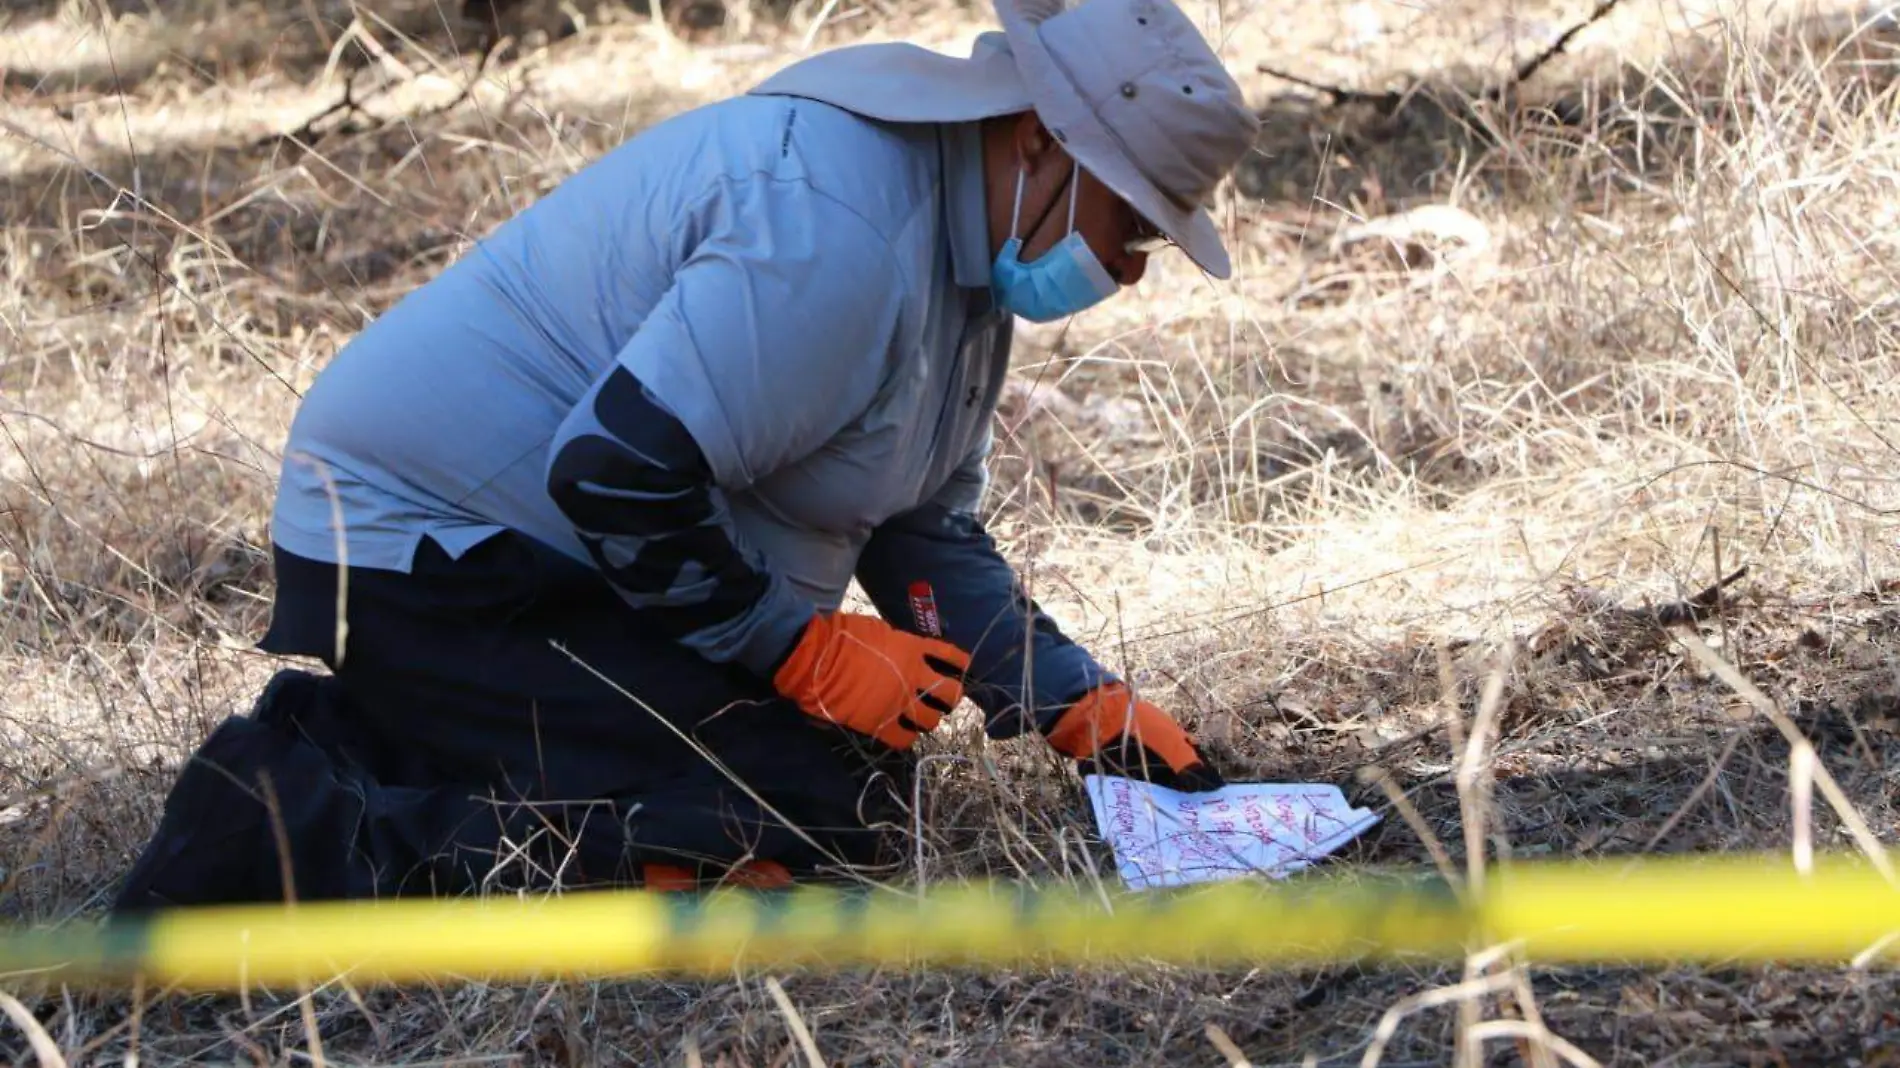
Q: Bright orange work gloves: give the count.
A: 2